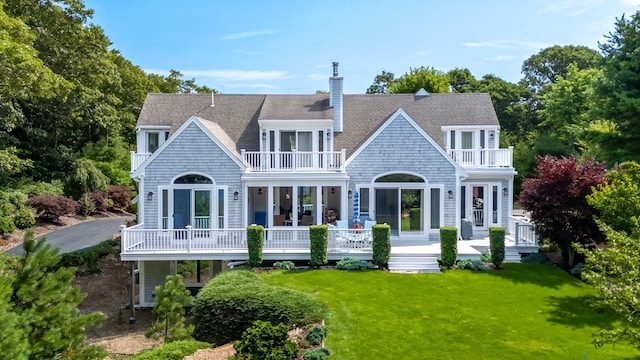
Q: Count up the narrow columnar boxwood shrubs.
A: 5